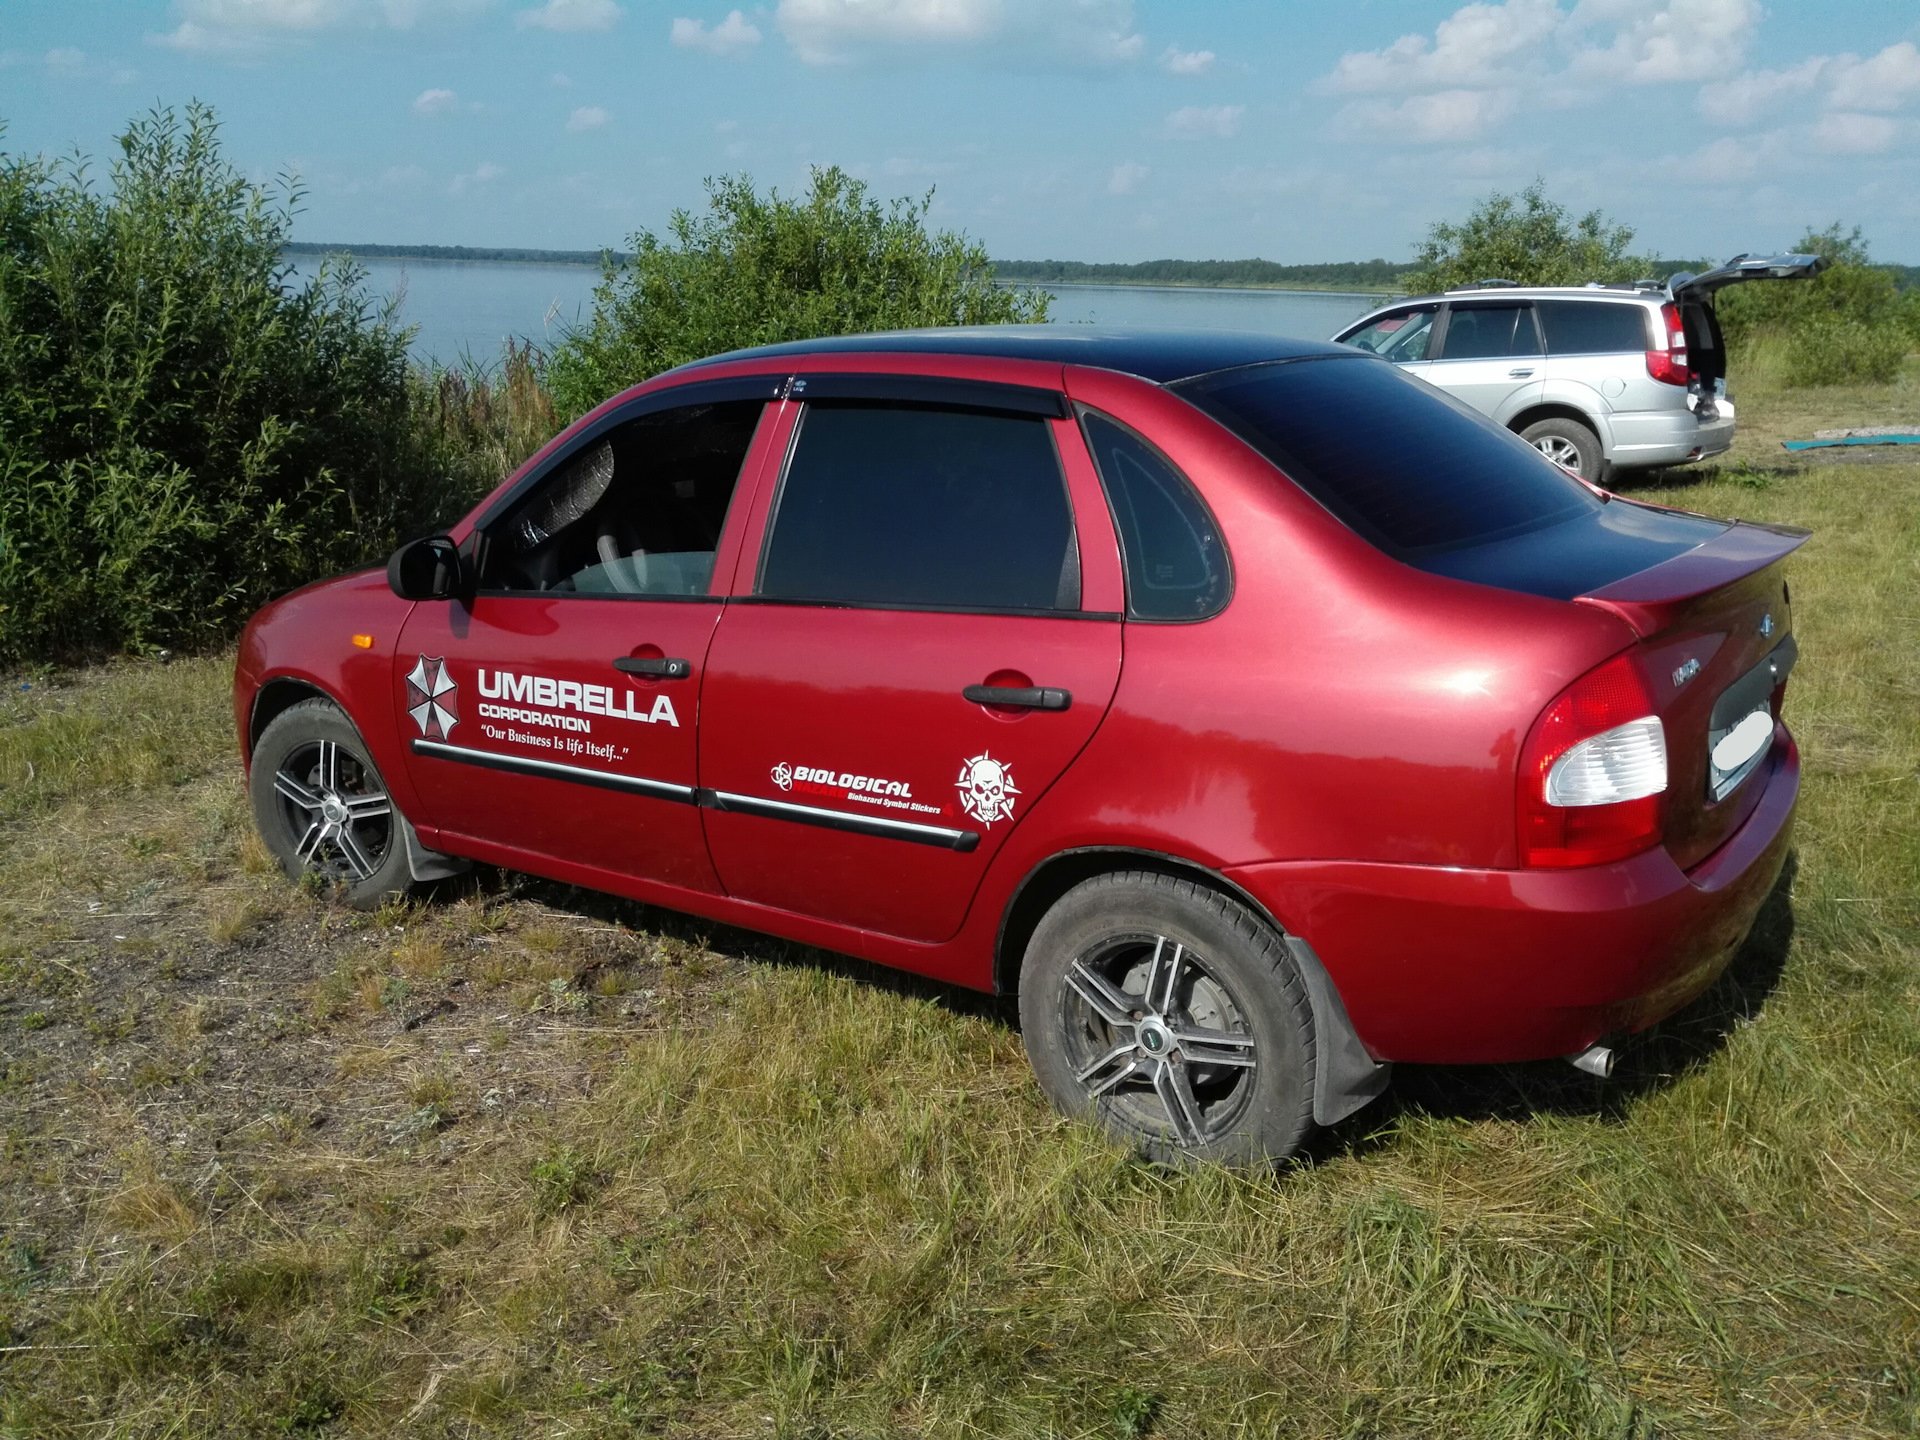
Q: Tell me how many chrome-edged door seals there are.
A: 2